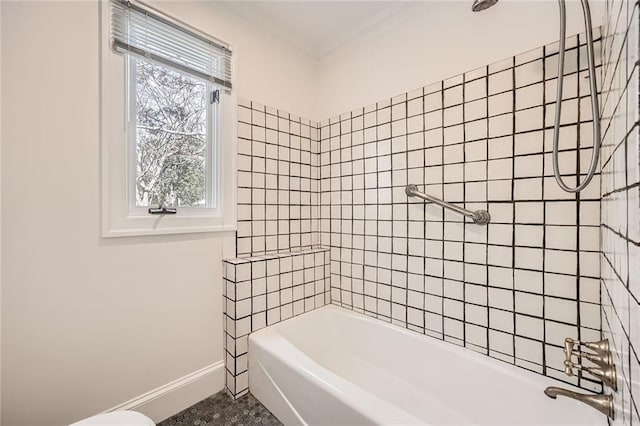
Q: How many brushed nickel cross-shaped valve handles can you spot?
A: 3